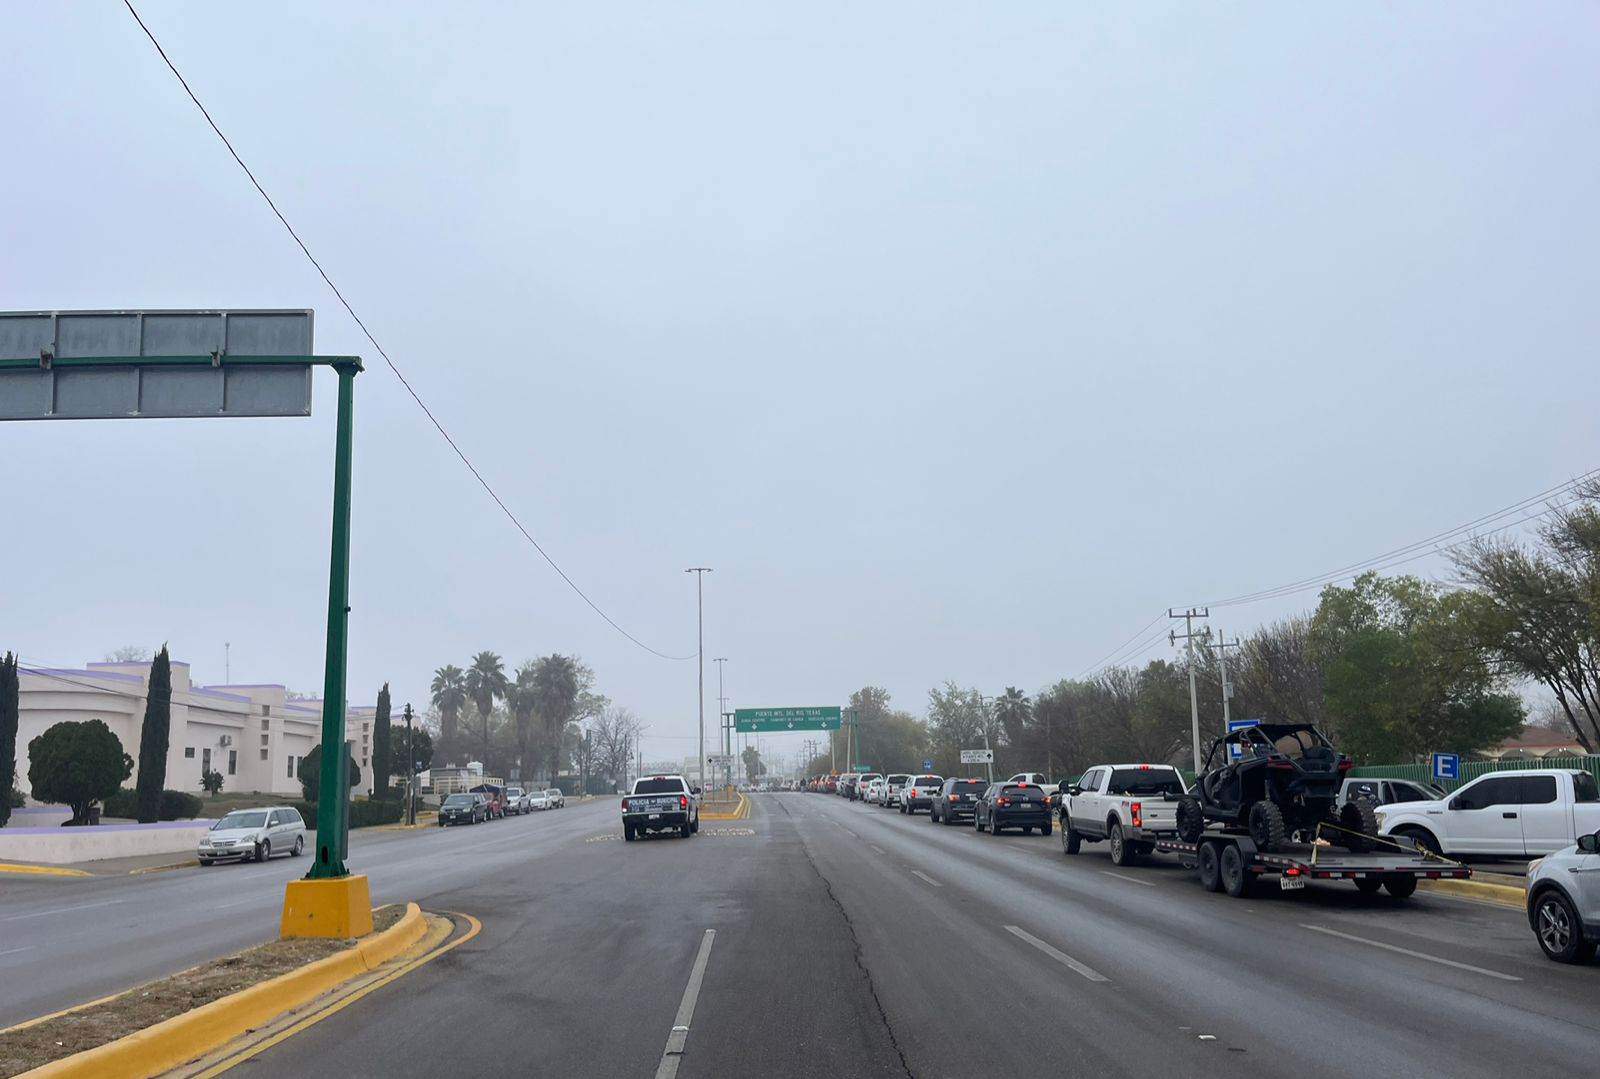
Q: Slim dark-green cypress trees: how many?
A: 3